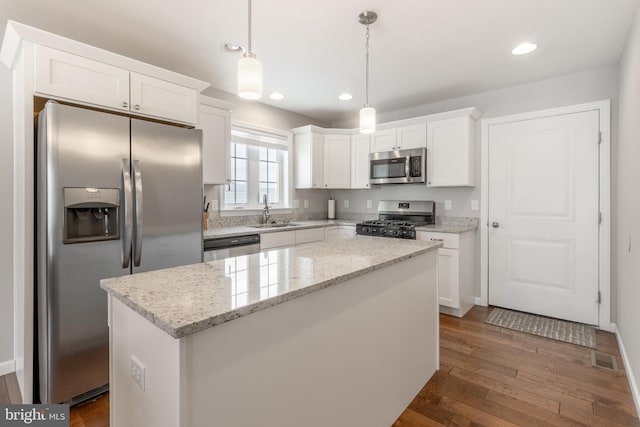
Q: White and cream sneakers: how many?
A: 0